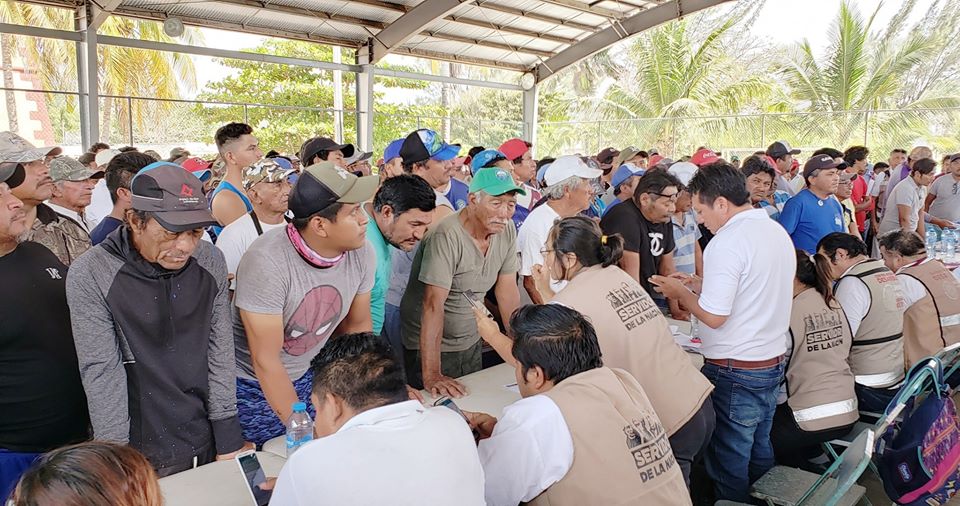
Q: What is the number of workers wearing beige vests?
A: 5